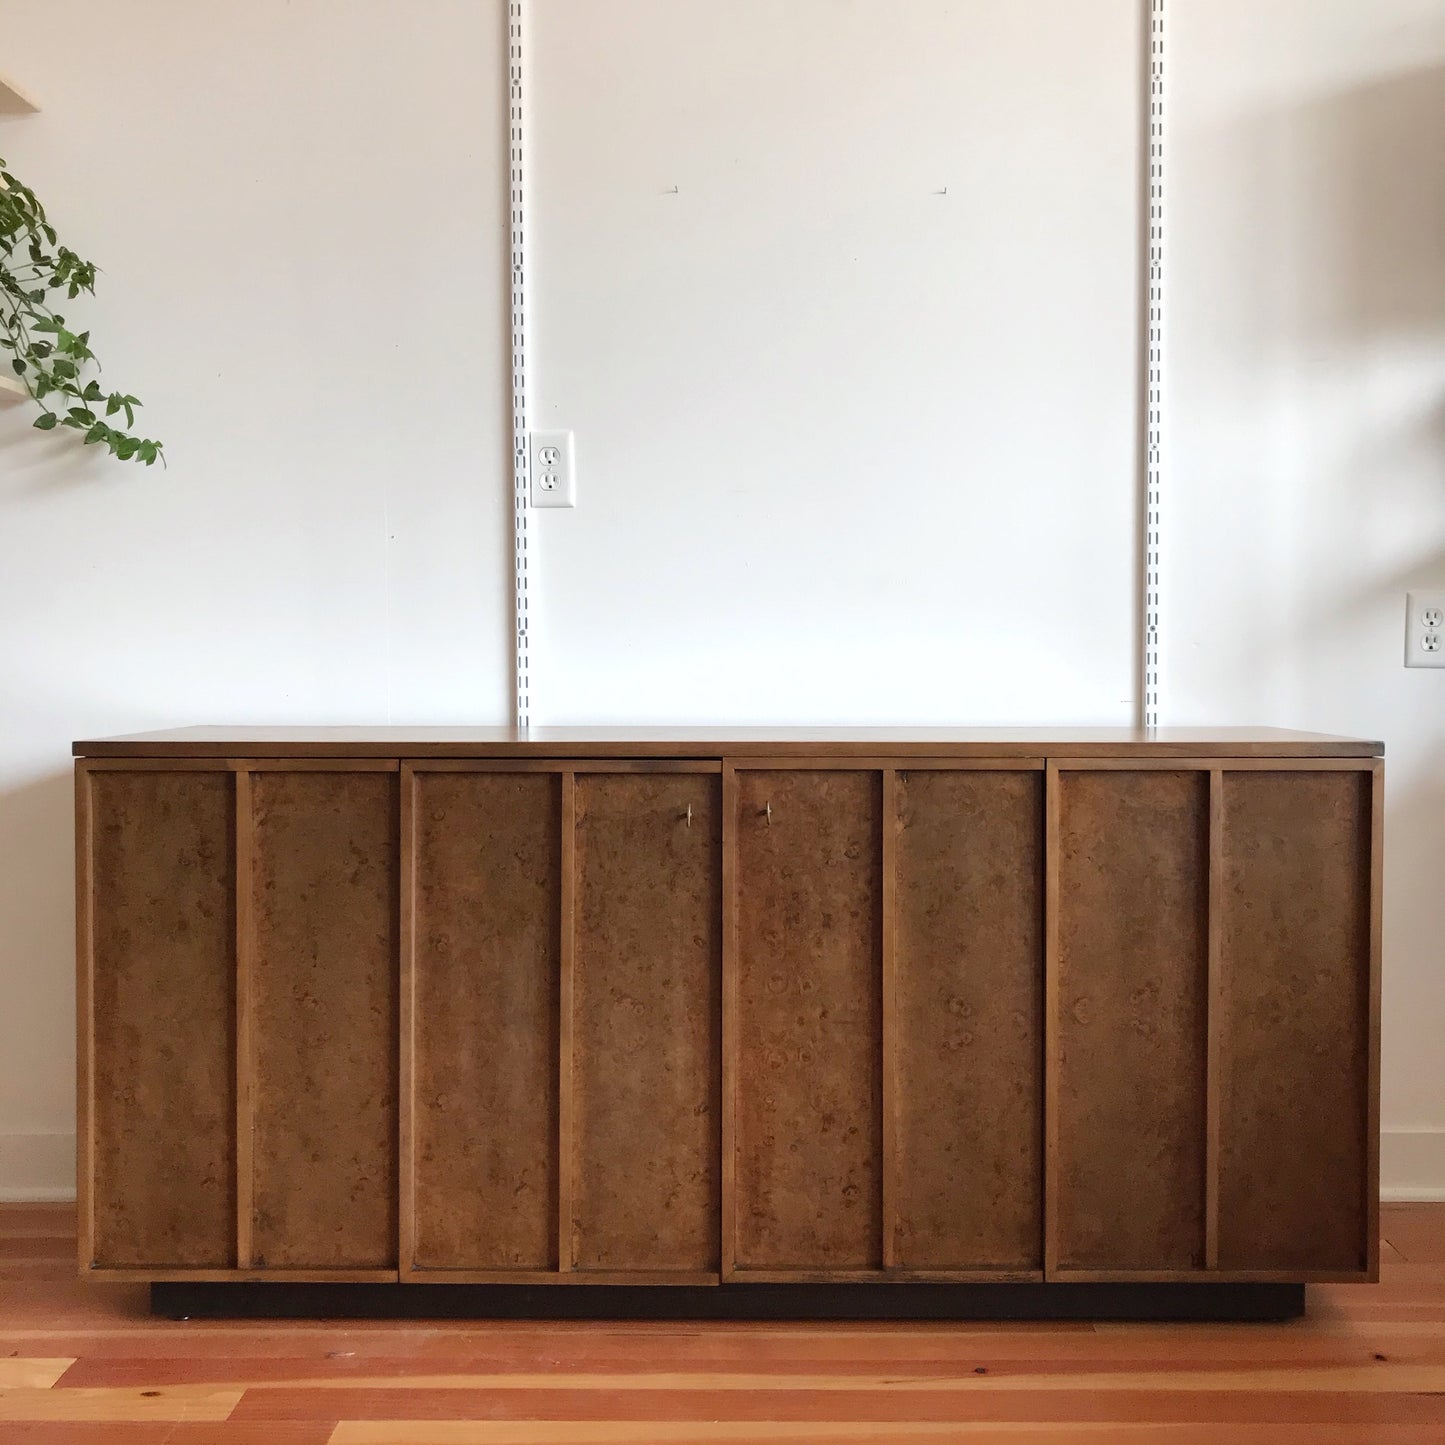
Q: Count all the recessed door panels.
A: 8